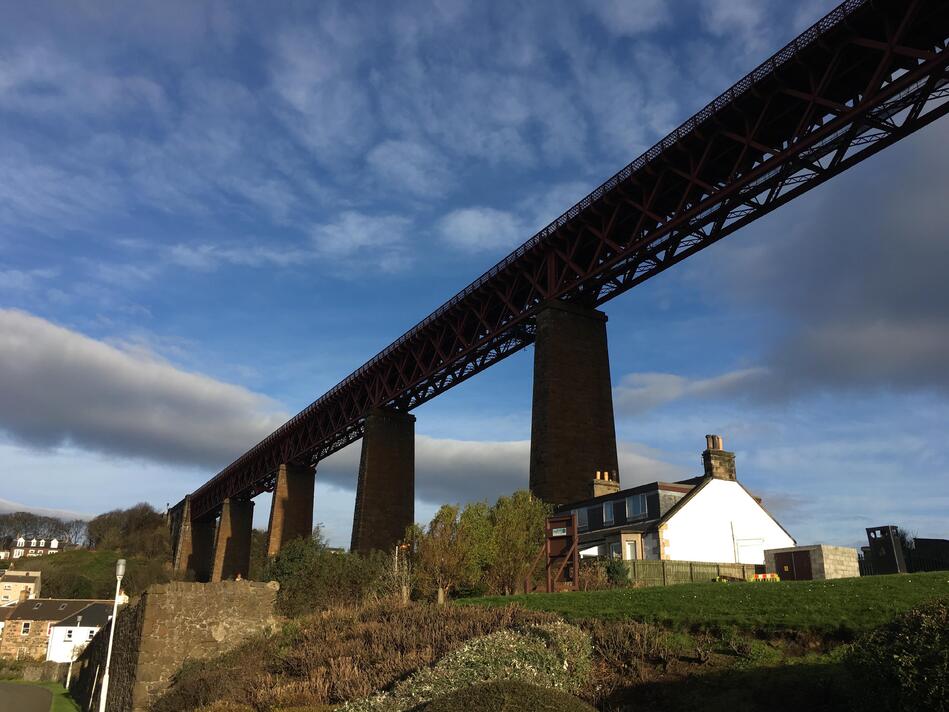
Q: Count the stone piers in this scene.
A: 5